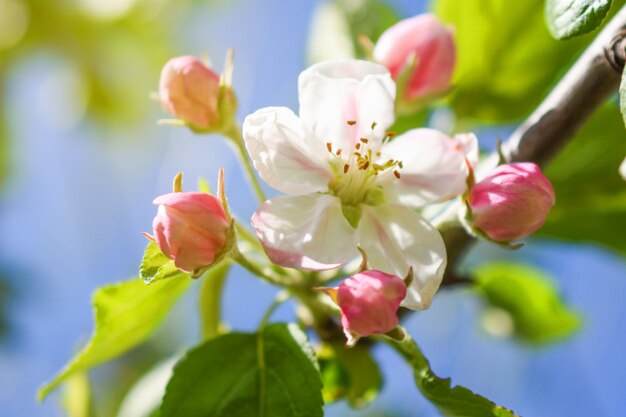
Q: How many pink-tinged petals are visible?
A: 5